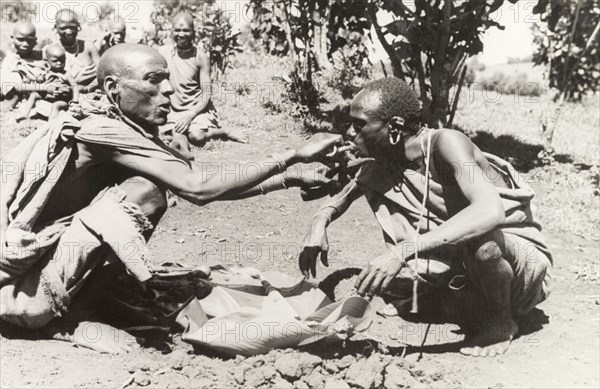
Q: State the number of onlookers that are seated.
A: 5